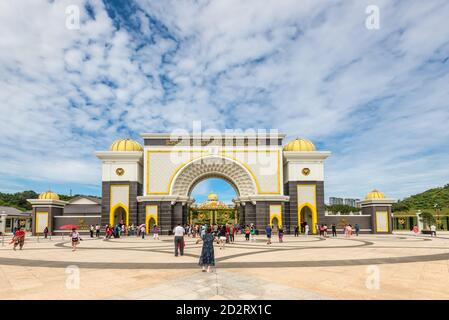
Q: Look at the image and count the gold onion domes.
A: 5